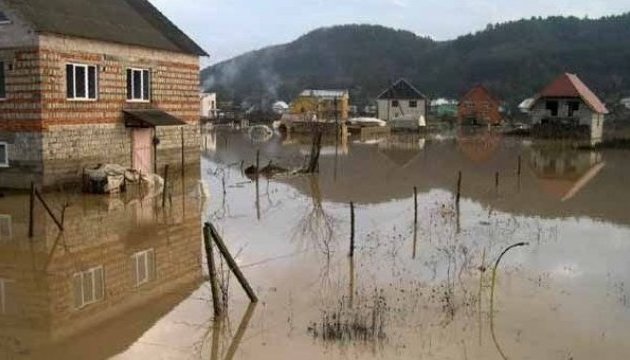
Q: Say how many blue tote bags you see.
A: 0